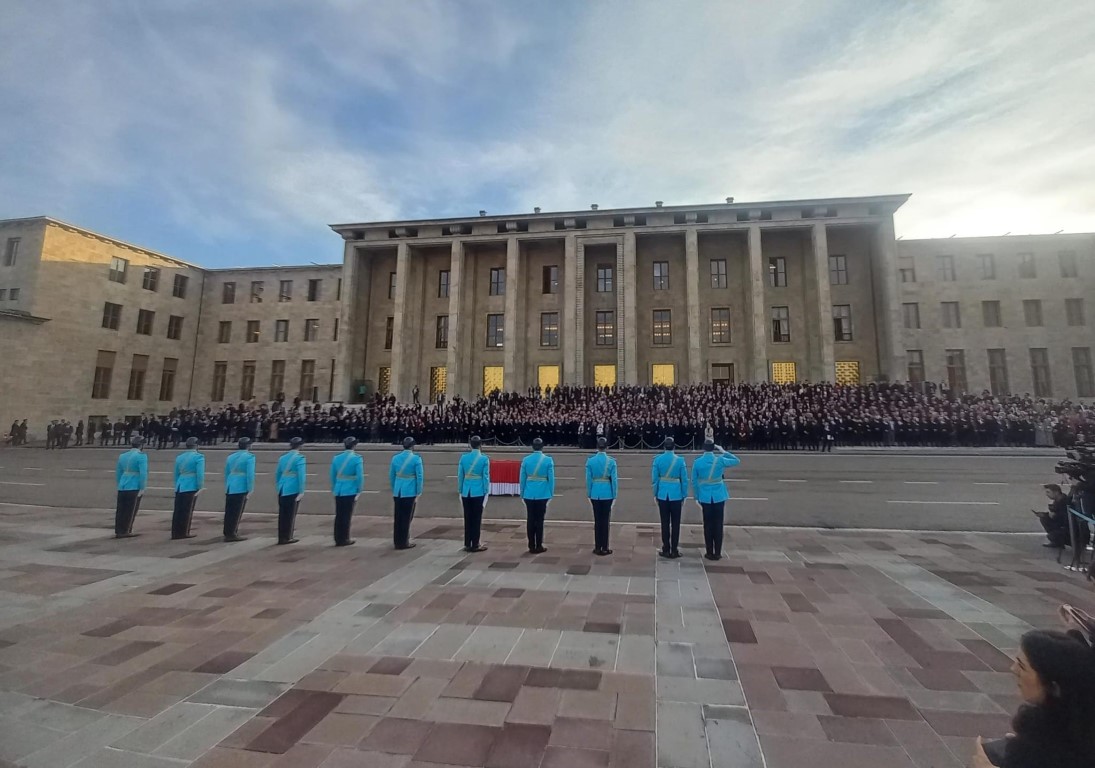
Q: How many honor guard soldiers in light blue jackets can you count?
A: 11